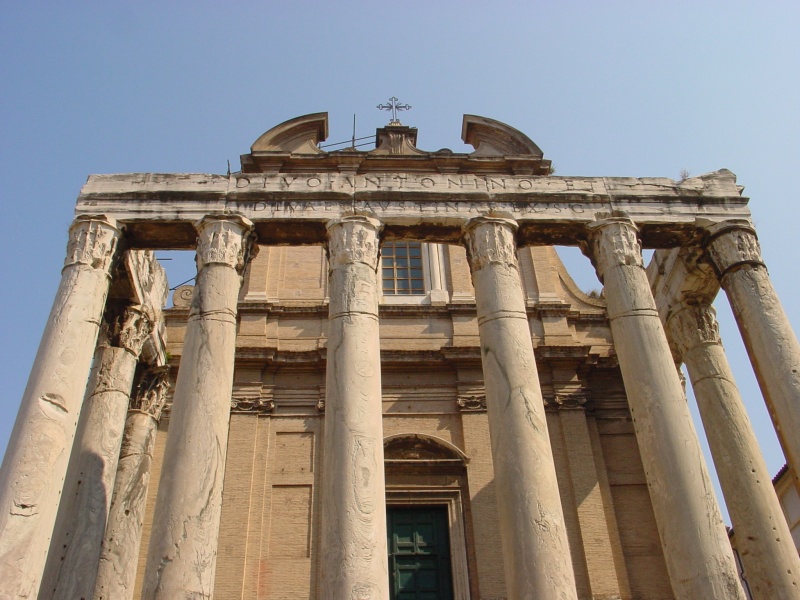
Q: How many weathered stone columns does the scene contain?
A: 9